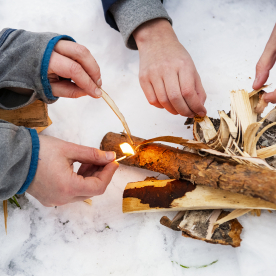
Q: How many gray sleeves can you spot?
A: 3